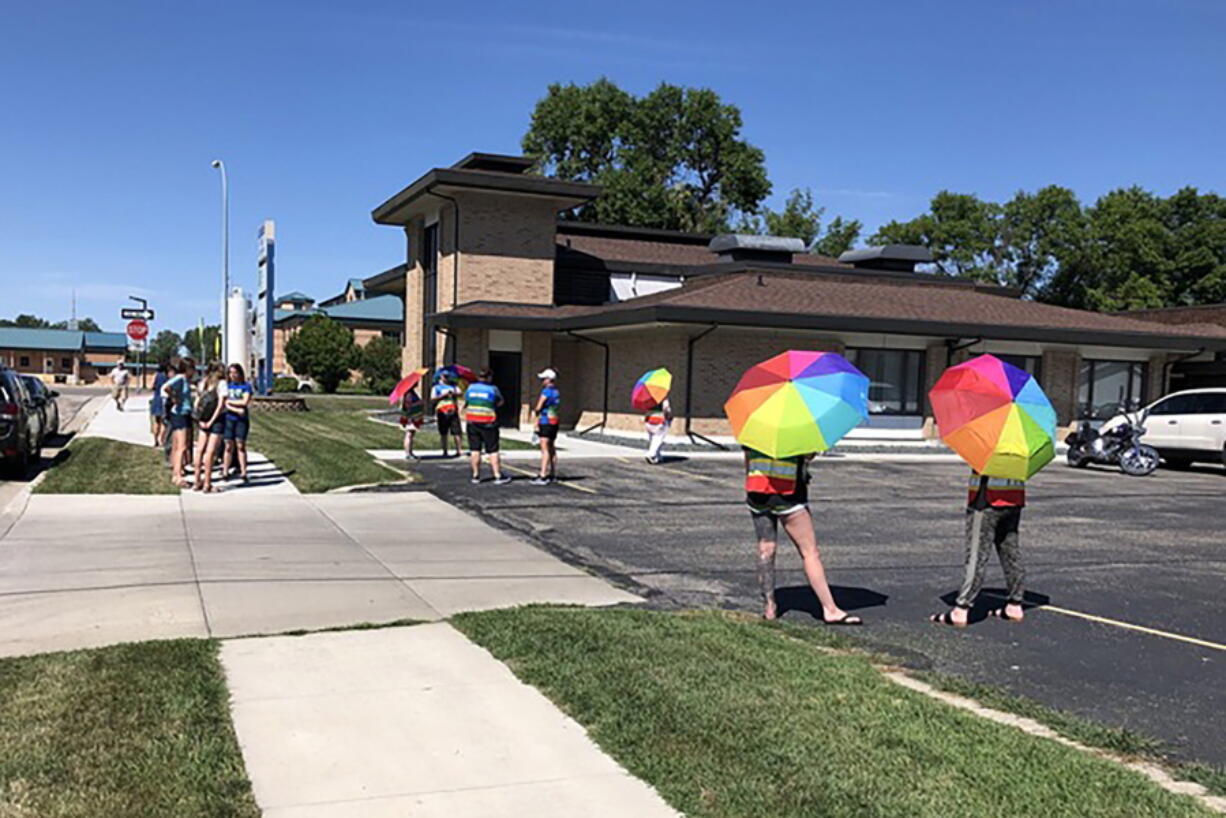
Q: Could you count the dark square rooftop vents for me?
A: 2